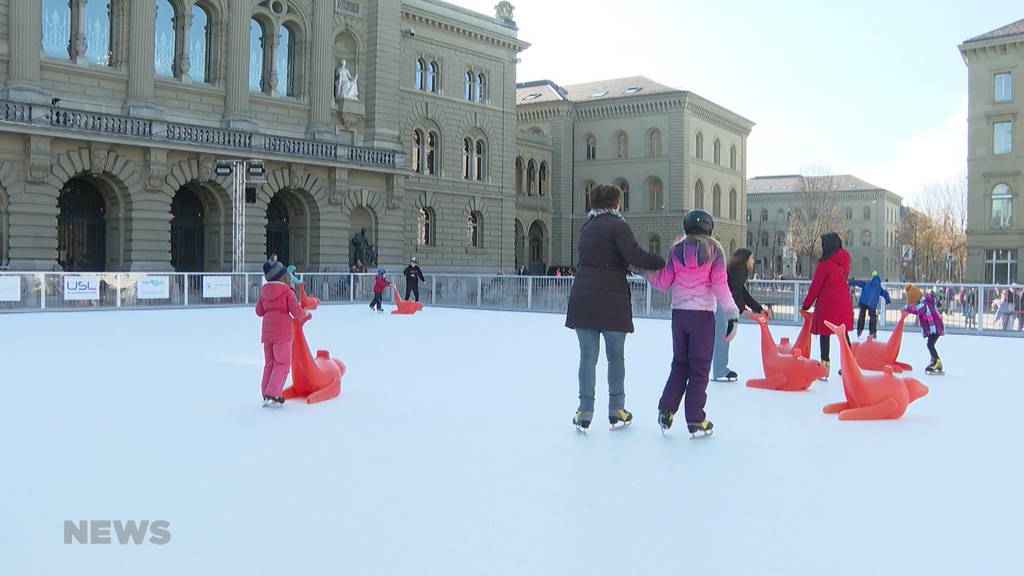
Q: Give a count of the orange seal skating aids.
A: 7